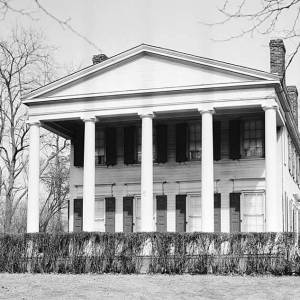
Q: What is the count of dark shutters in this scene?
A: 14